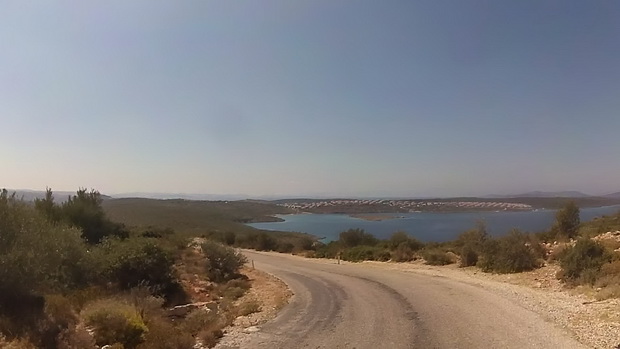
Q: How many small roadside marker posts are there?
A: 2